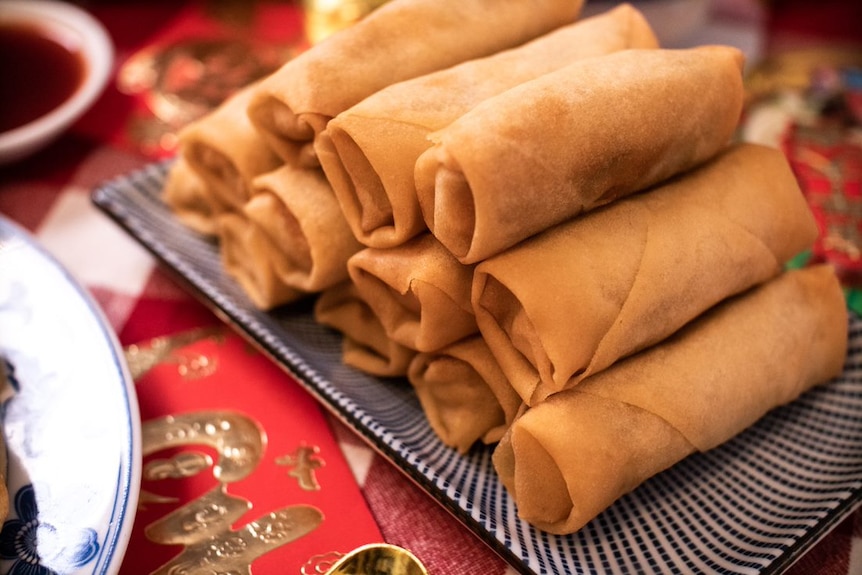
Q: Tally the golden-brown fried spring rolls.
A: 12